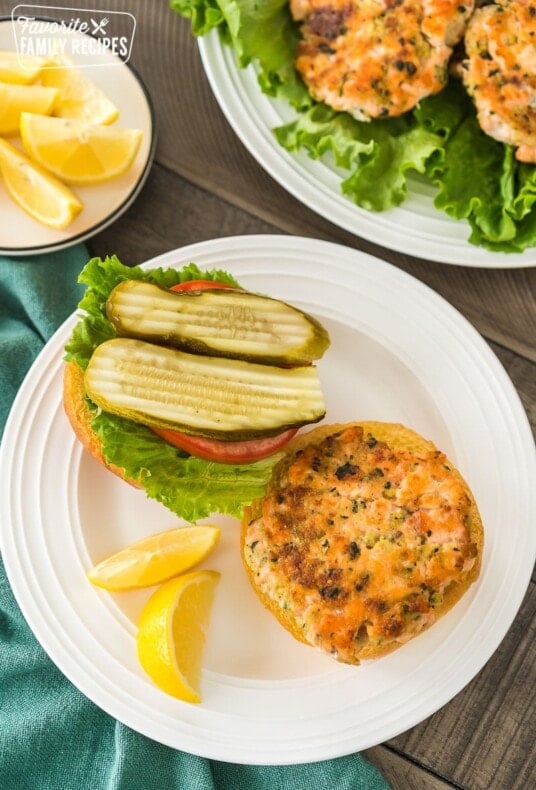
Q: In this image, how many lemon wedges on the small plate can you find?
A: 5